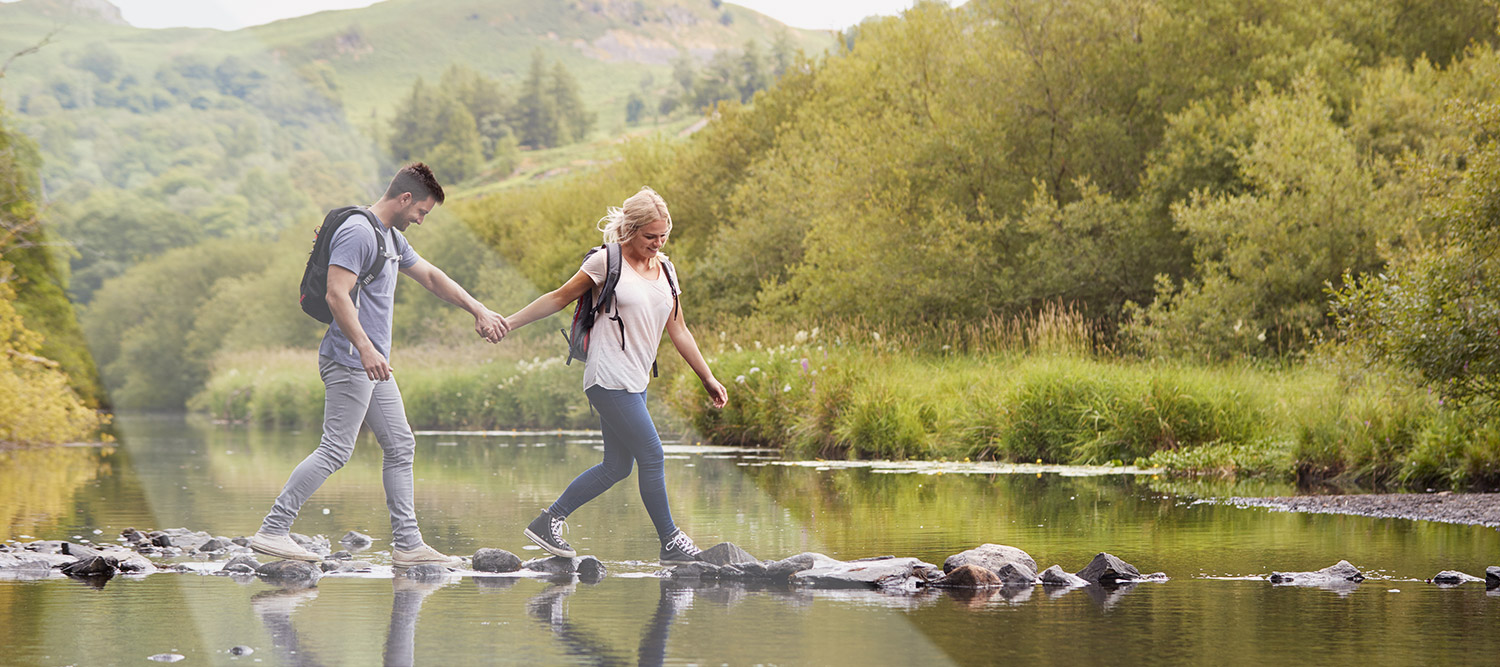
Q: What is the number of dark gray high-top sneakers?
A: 2